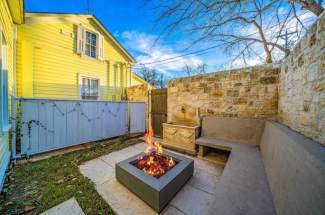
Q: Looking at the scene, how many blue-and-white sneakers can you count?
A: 0